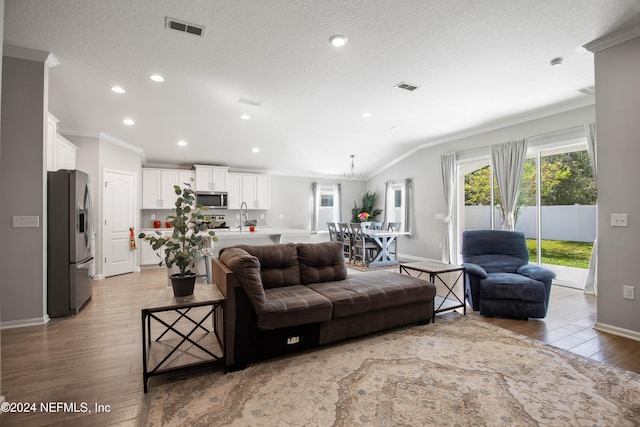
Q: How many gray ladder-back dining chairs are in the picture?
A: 6